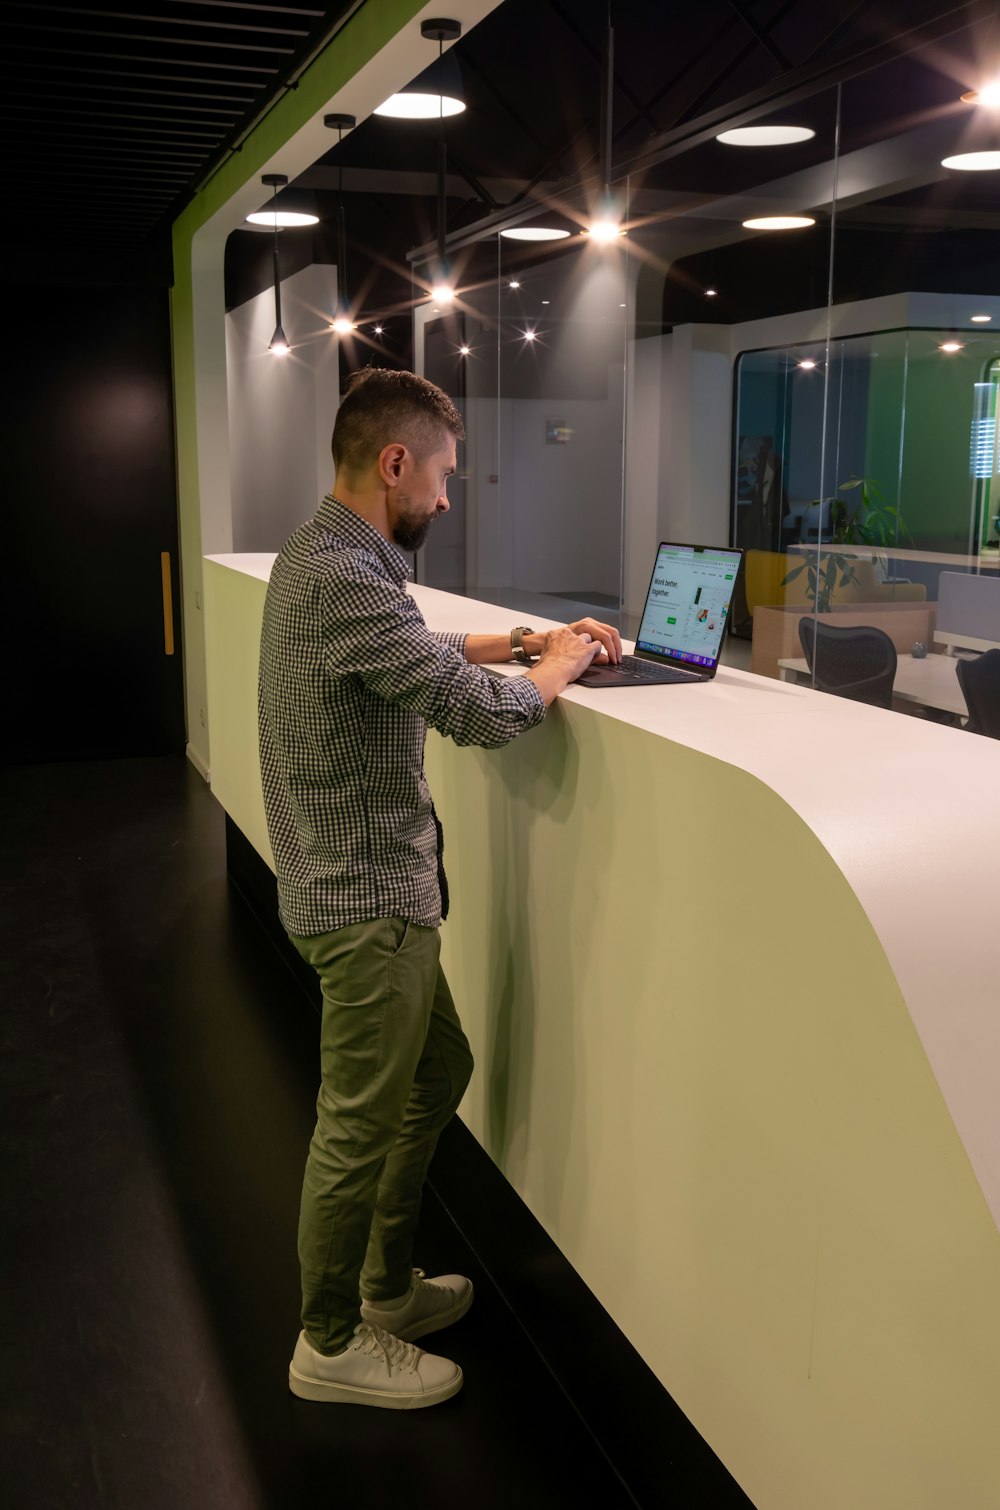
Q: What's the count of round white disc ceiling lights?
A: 6